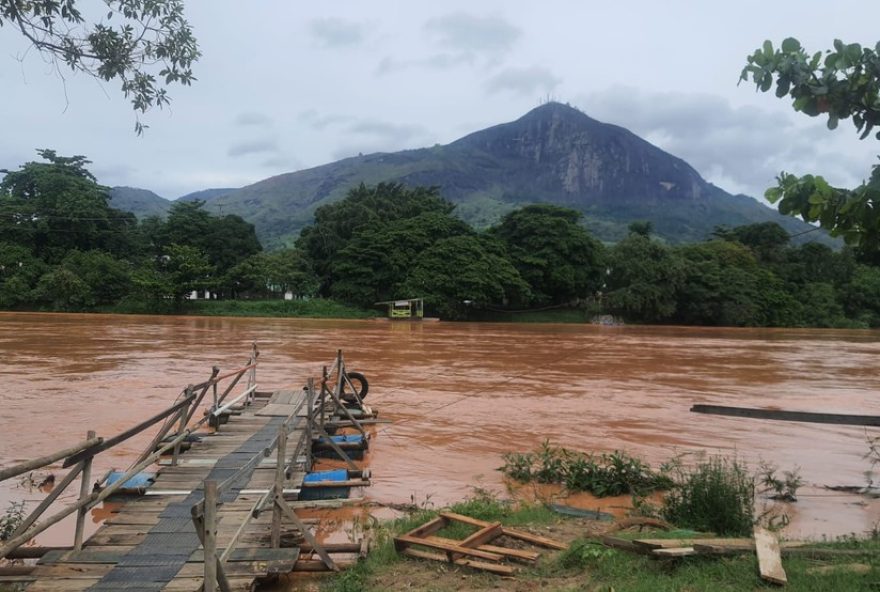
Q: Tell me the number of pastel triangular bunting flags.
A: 0